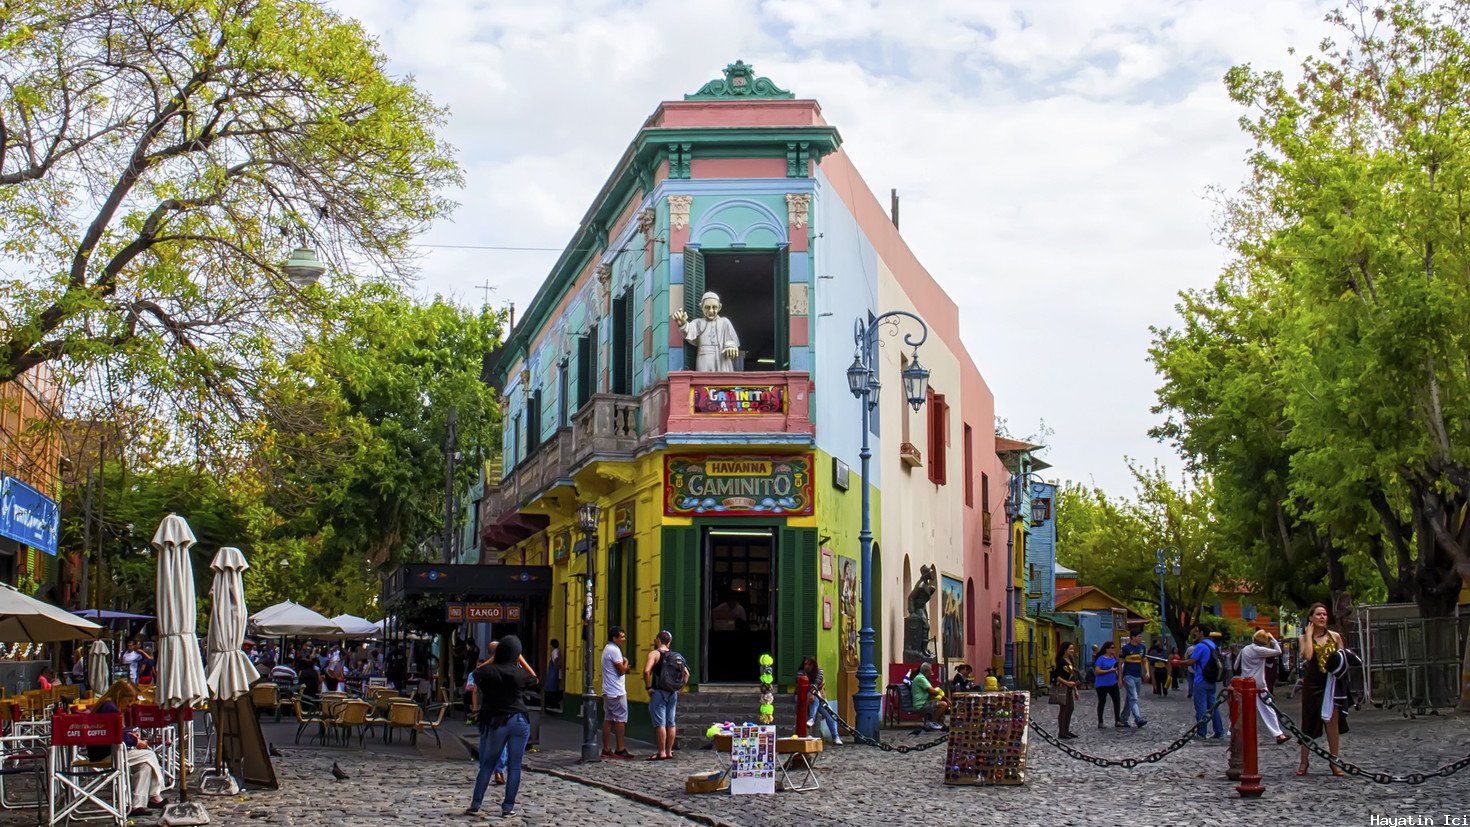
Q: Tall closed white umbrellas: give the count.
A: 2